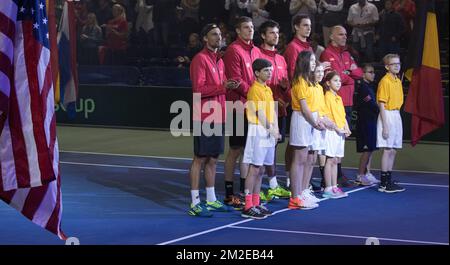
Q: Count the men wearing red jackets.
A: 5